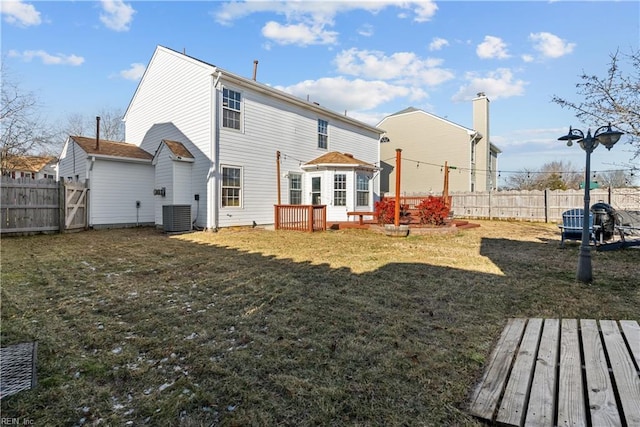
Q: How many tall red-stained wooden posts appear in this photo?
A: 3